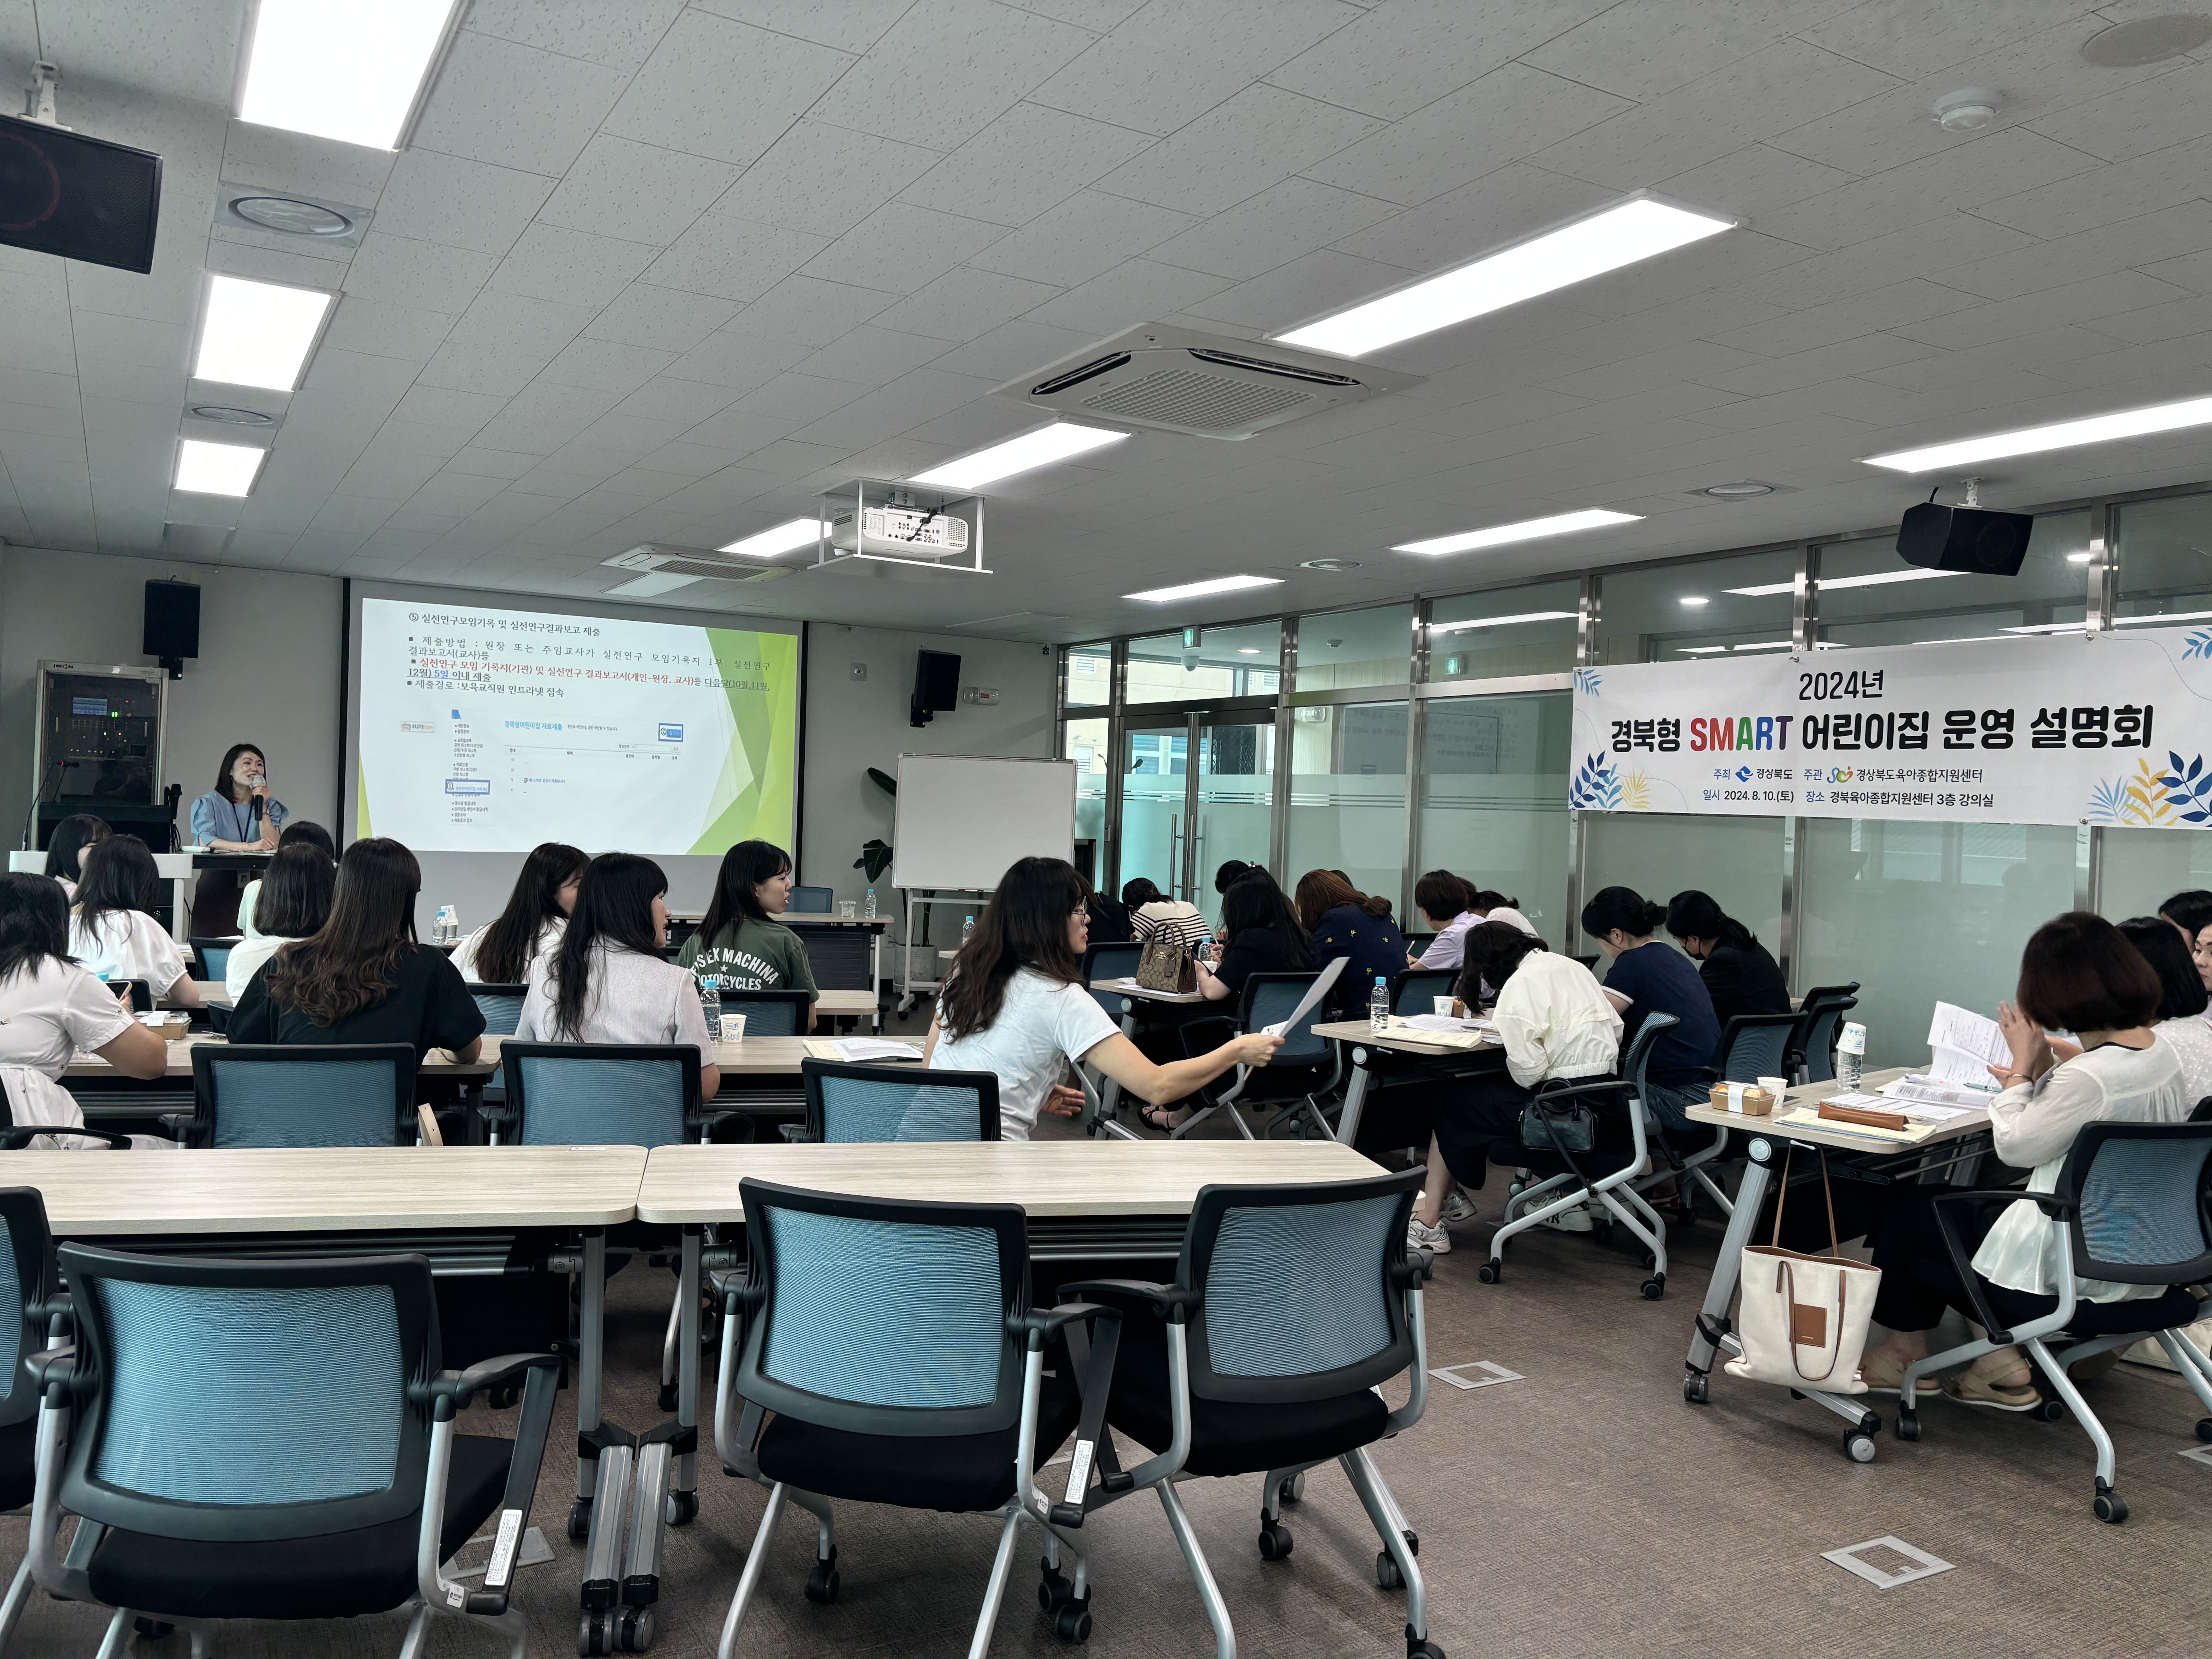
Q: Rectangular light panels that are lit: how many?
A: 9